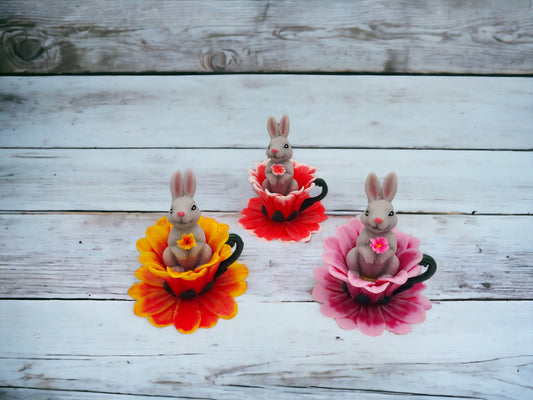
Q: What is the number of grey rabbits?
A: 3